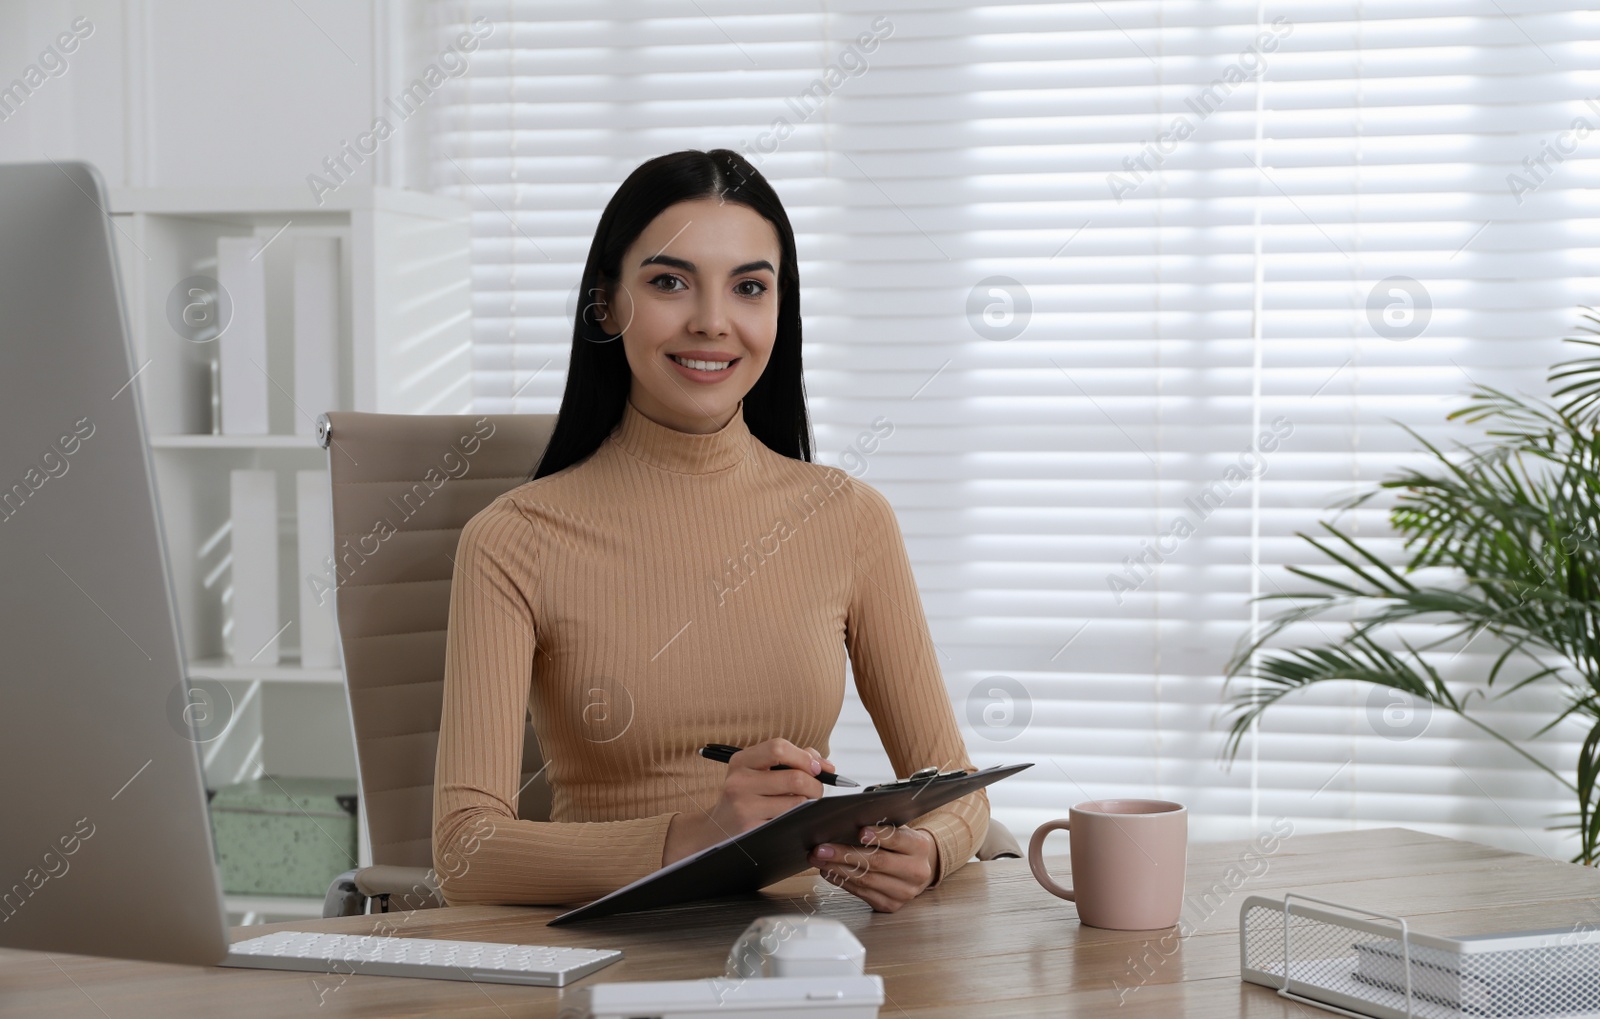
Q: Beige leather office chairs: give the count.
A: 1